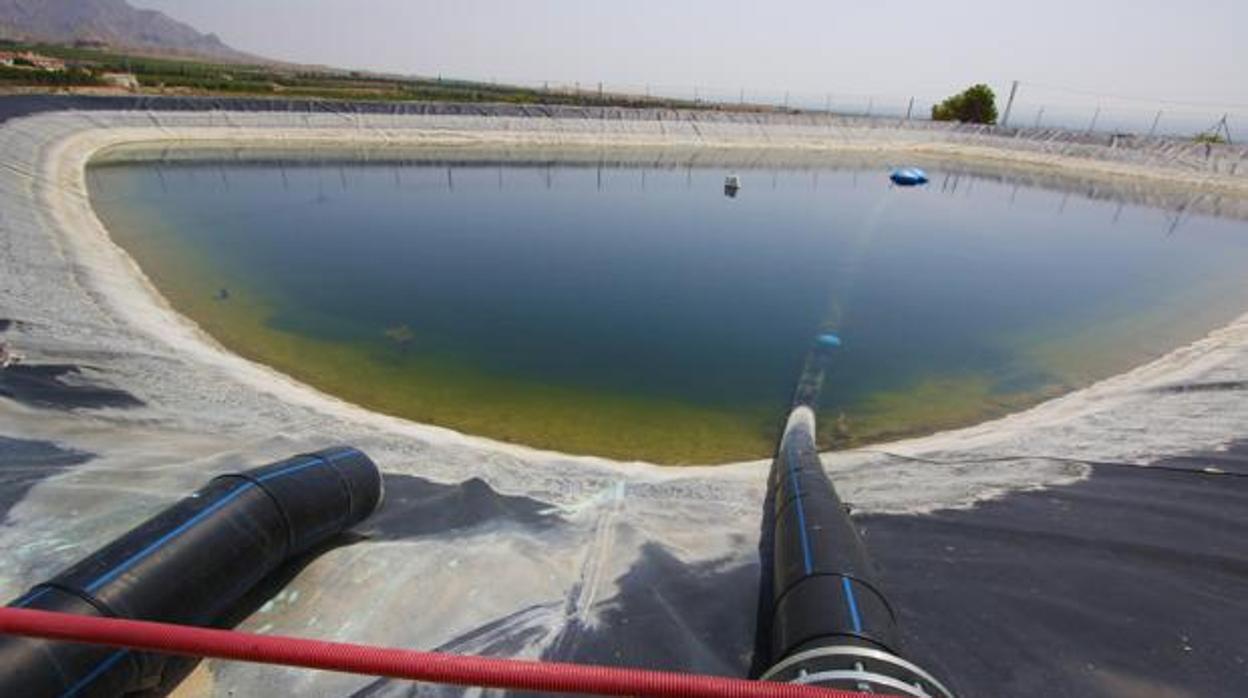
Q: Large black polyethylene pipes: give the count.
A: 2